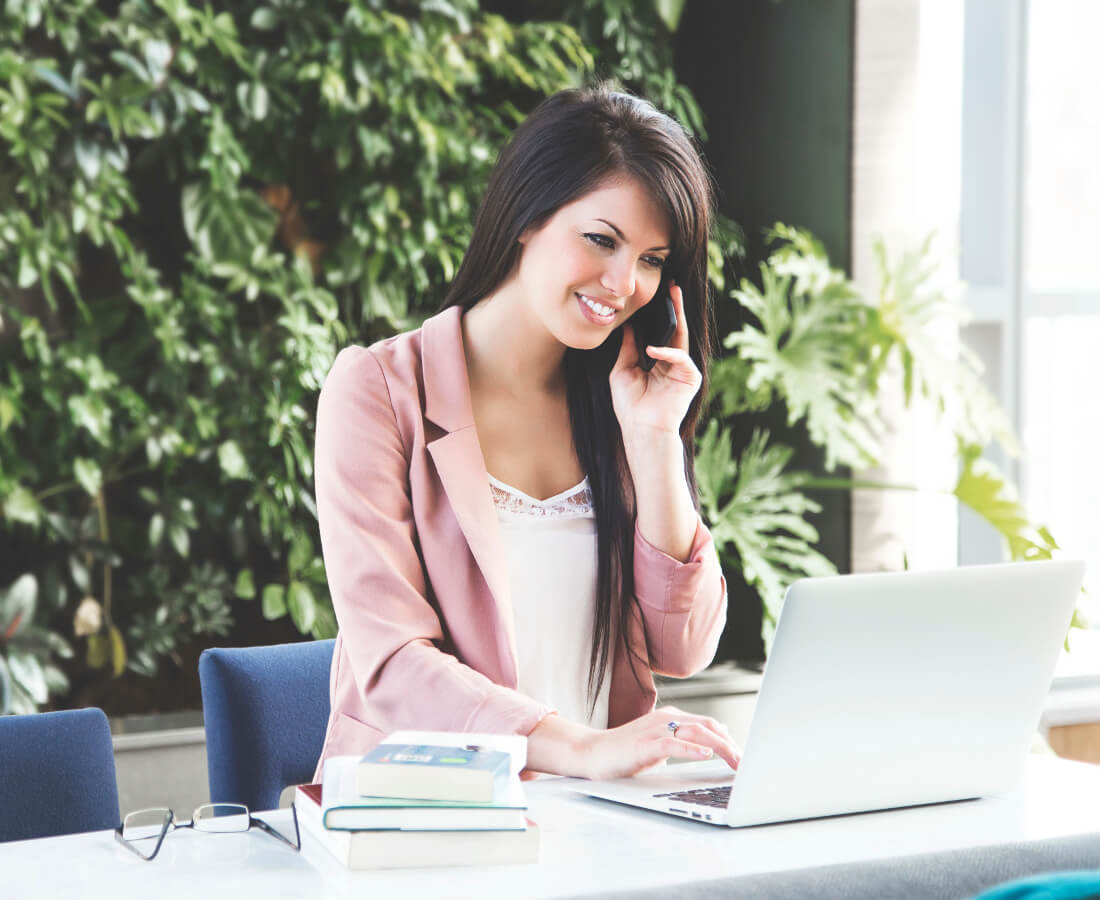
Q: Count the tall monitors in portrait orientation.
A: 0